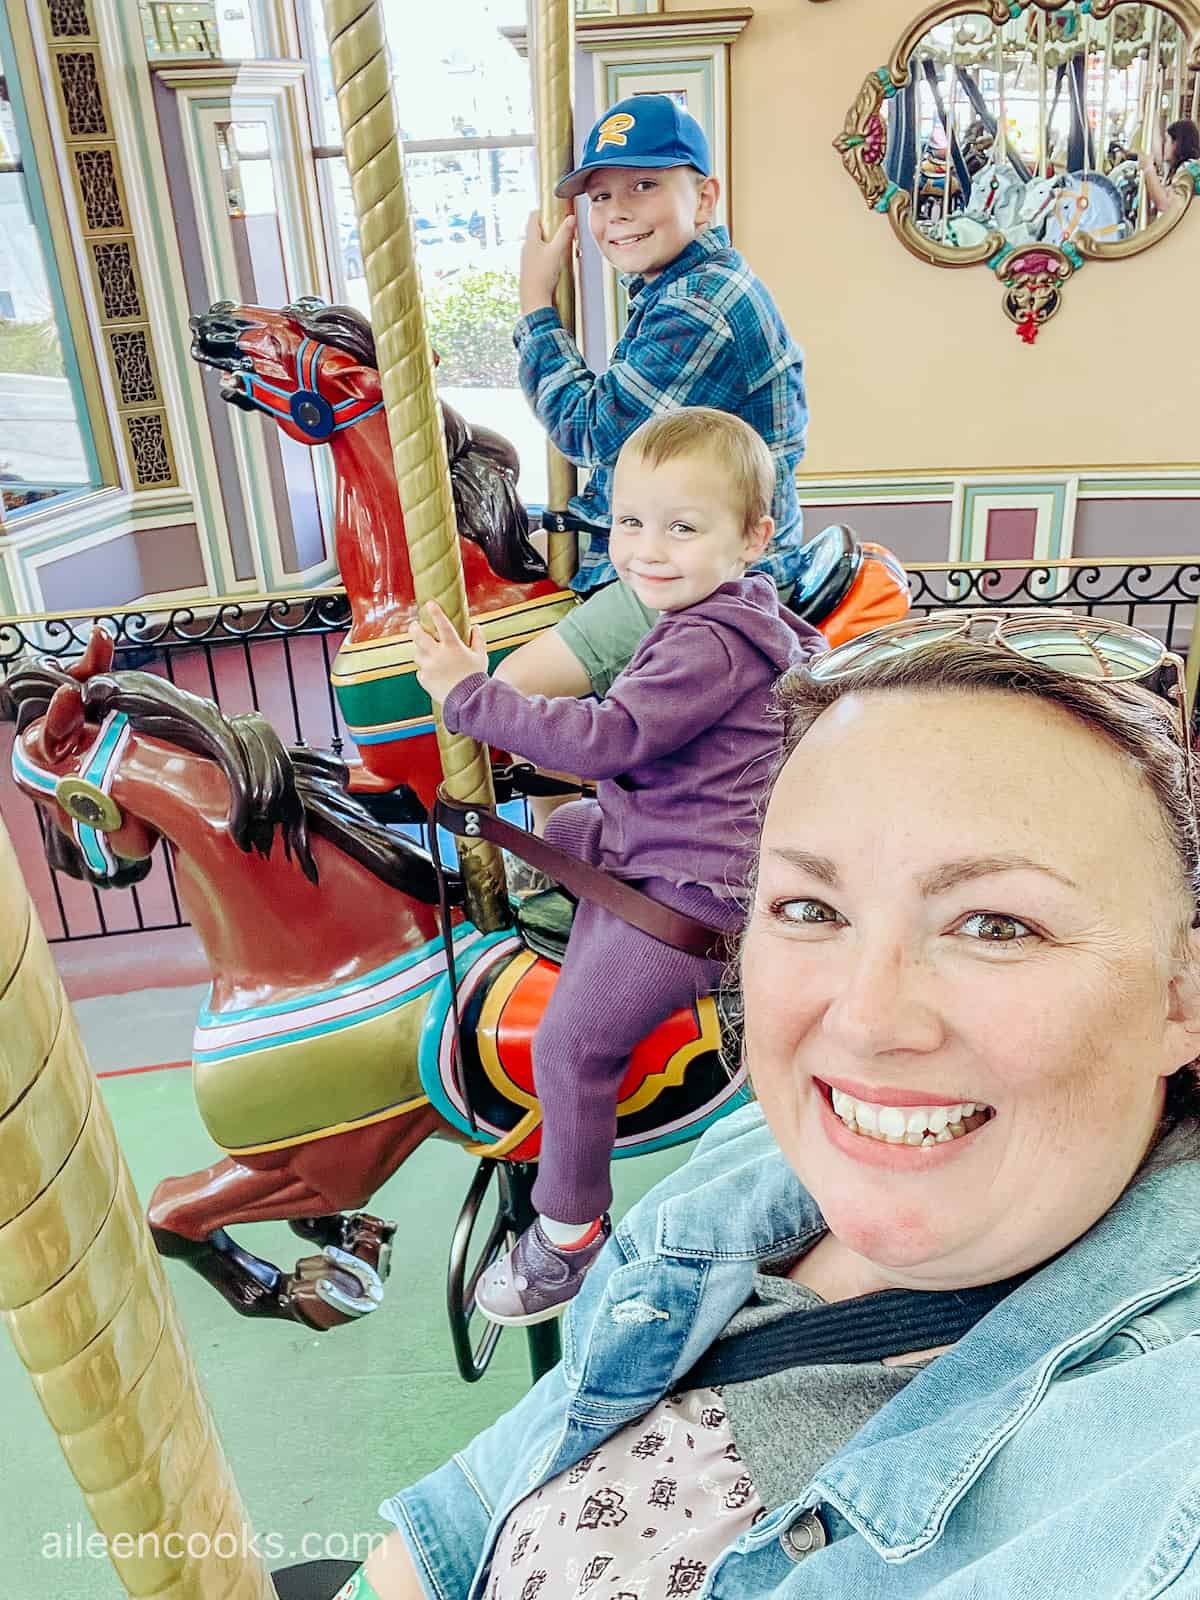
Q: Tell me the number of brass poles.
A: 3